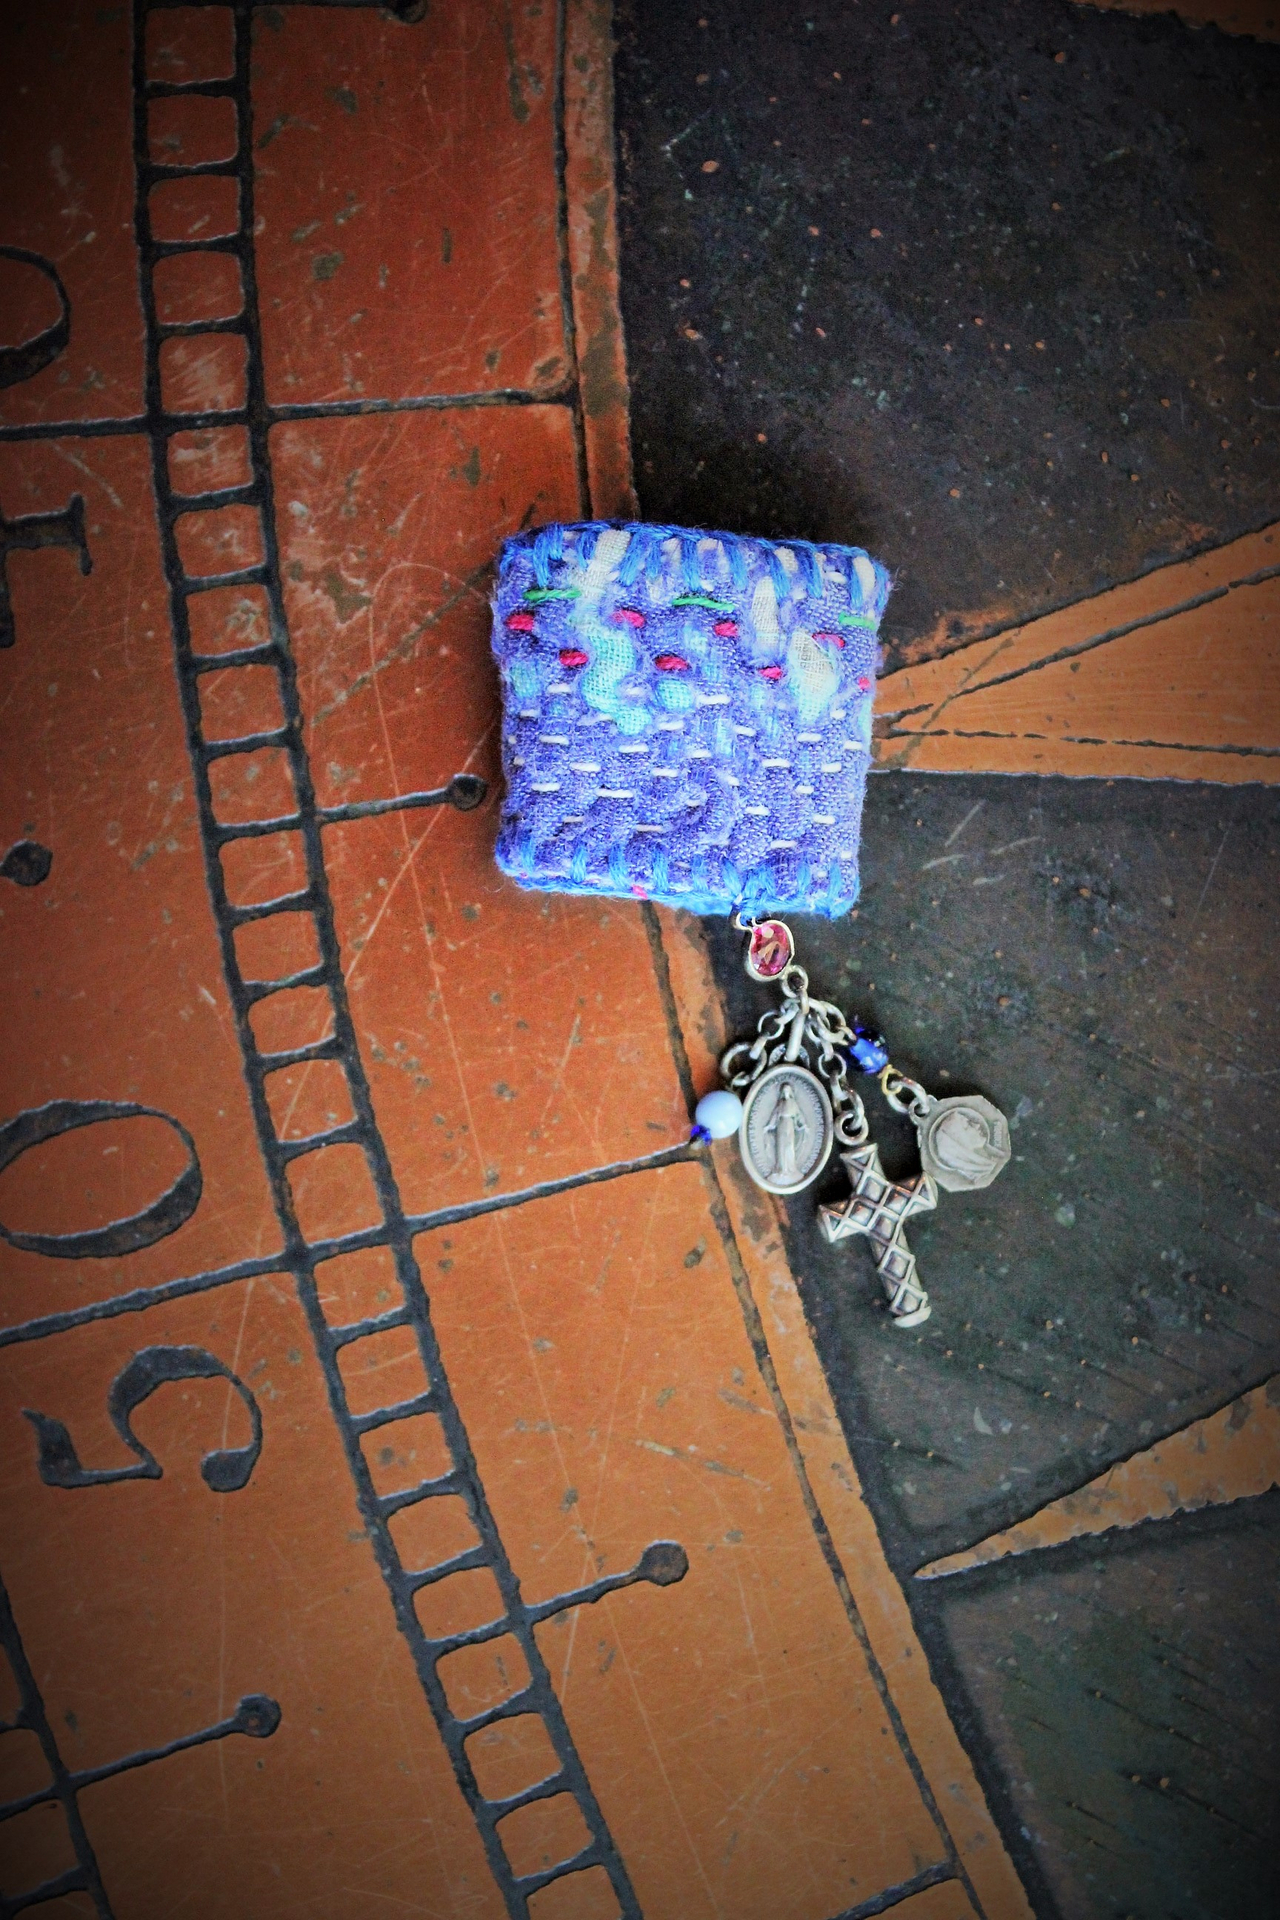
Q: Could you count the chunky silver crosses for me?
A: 1